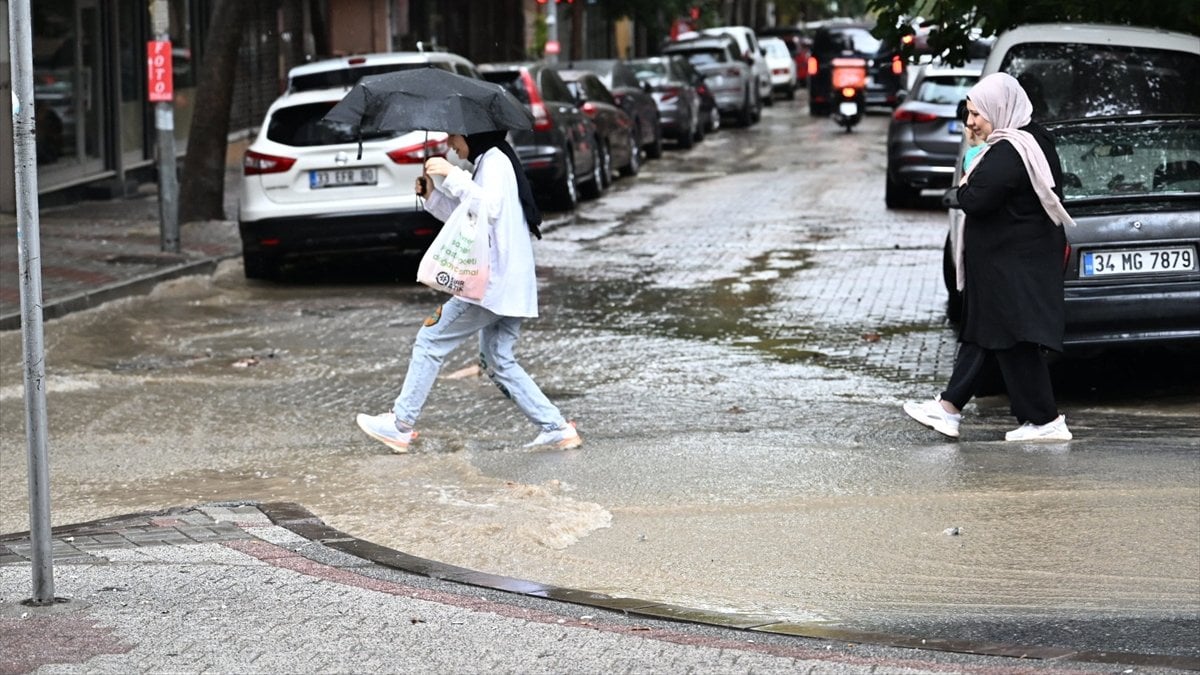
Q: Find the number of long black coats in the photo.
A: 1